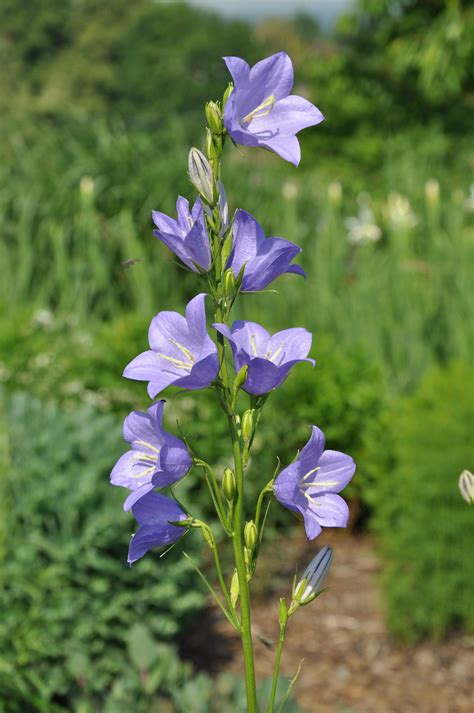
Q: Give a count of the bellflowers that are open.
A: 8